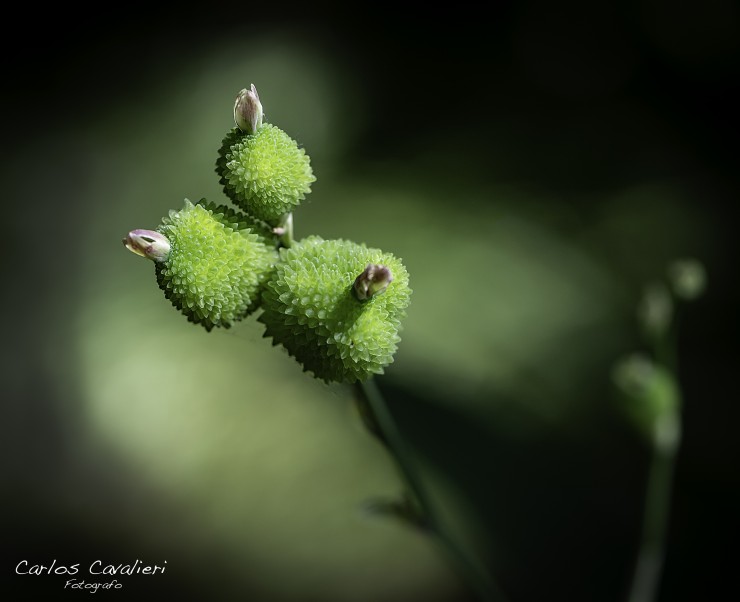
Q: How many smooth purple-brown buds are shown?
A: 3